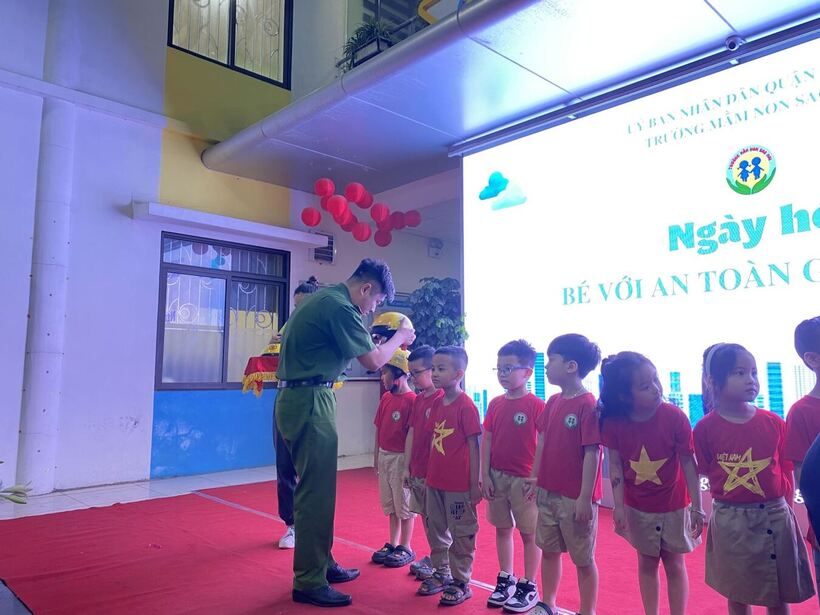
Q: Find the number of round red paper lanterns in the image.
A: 14